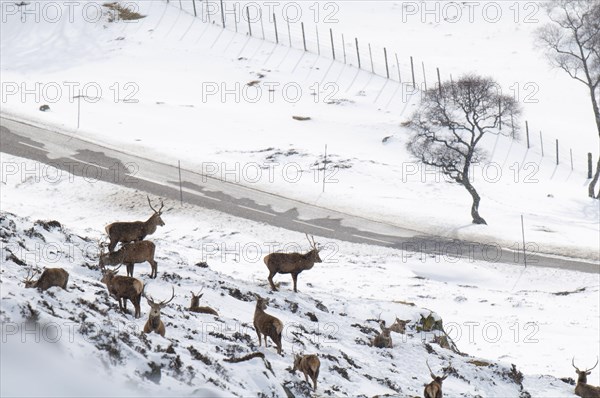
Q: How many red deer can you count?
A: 13